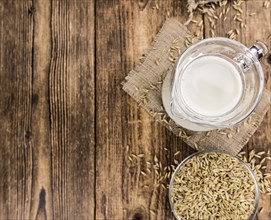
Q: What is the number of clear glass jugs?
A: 1